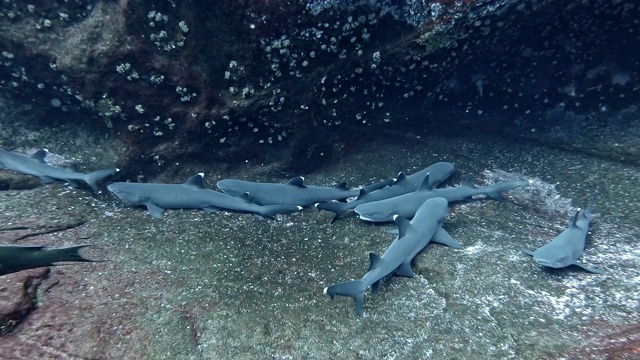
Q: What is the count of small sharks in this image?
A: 7